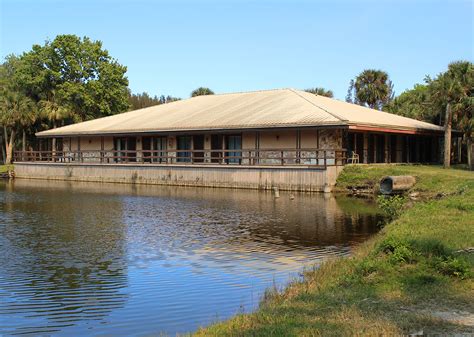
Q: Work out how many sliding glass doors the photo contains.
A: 4